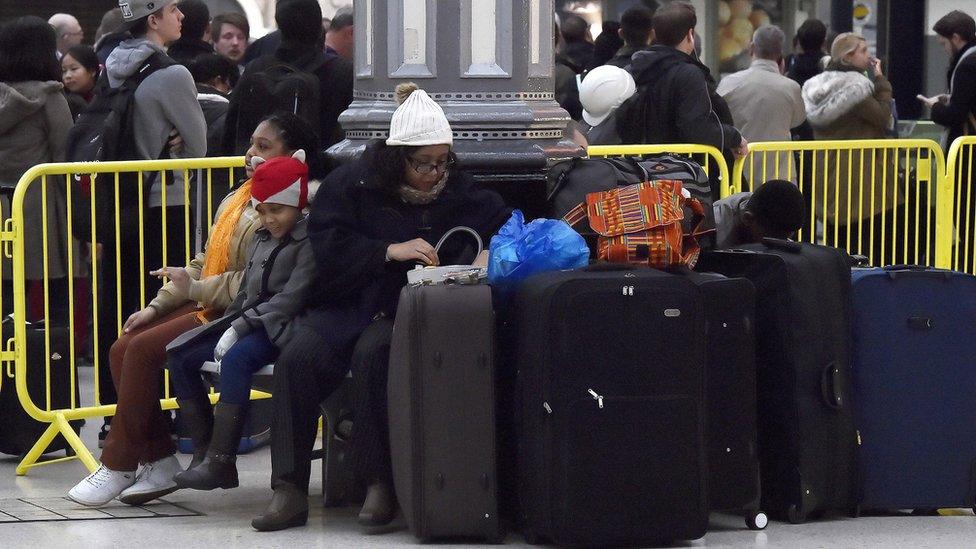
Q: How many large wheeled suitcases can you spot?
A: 5